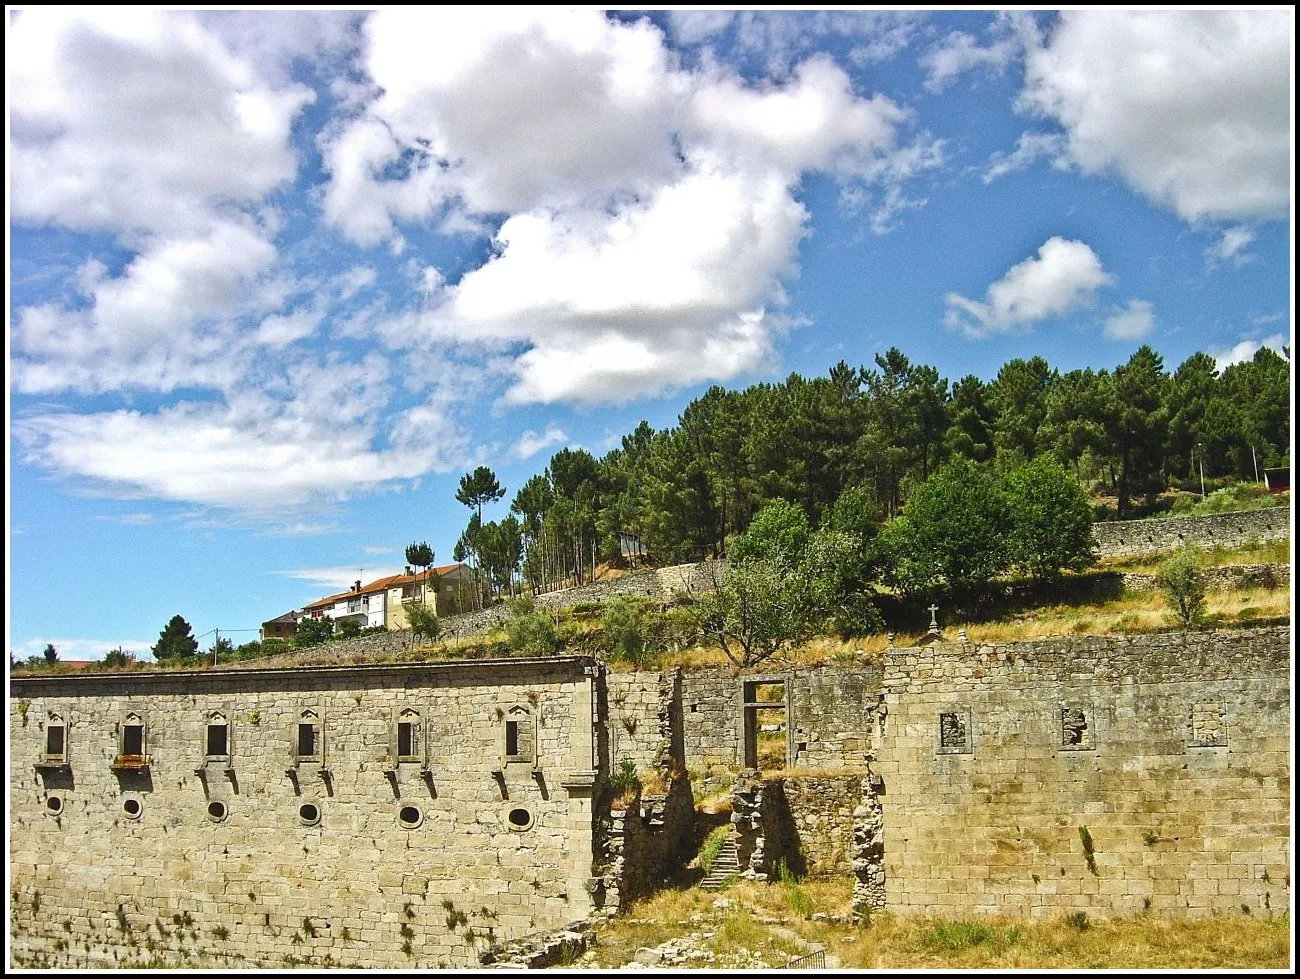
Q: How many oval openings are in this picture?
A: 6